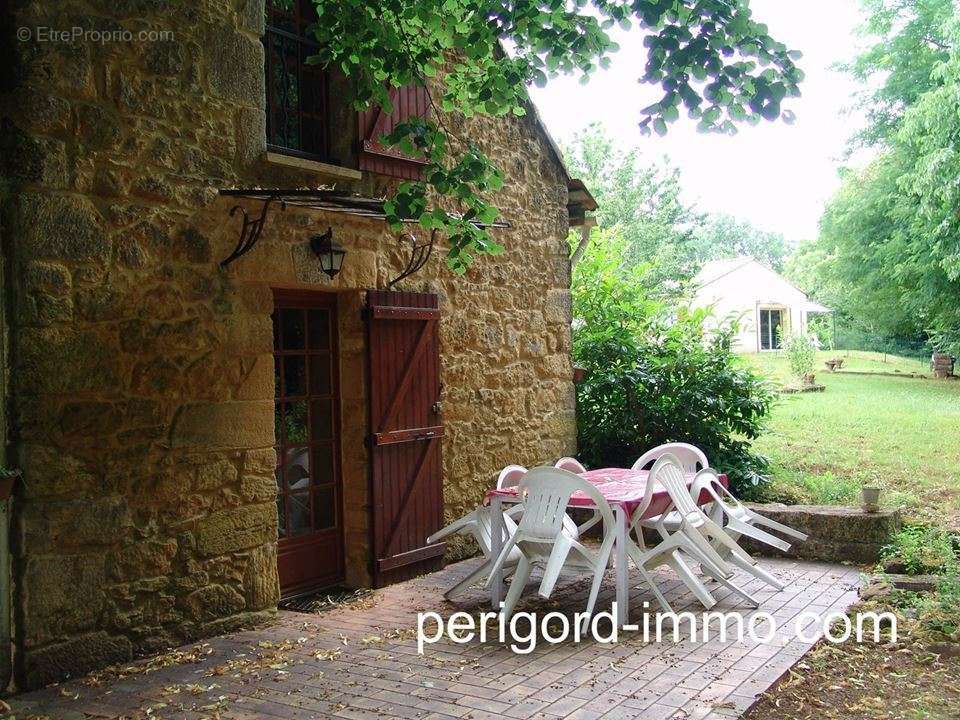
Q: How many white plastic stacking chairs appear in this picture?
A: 6